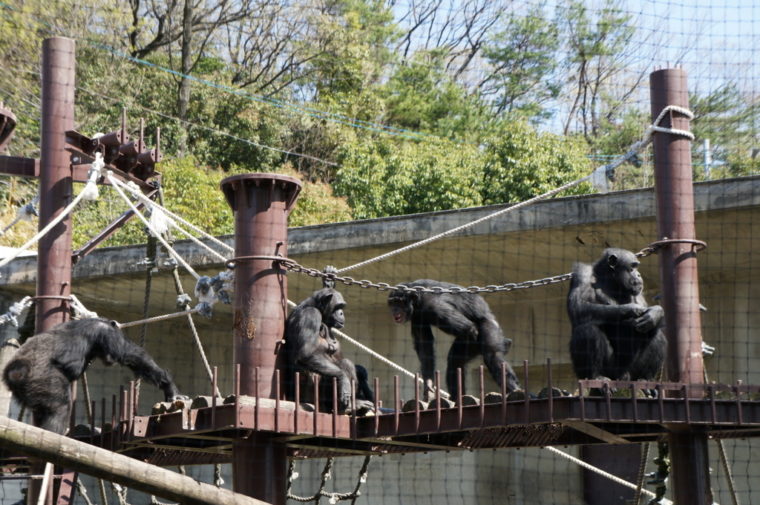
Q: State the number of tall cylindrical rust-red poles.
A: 3